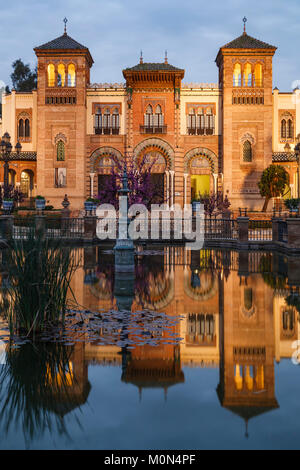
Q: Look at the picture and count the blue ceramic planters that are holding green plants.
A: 5